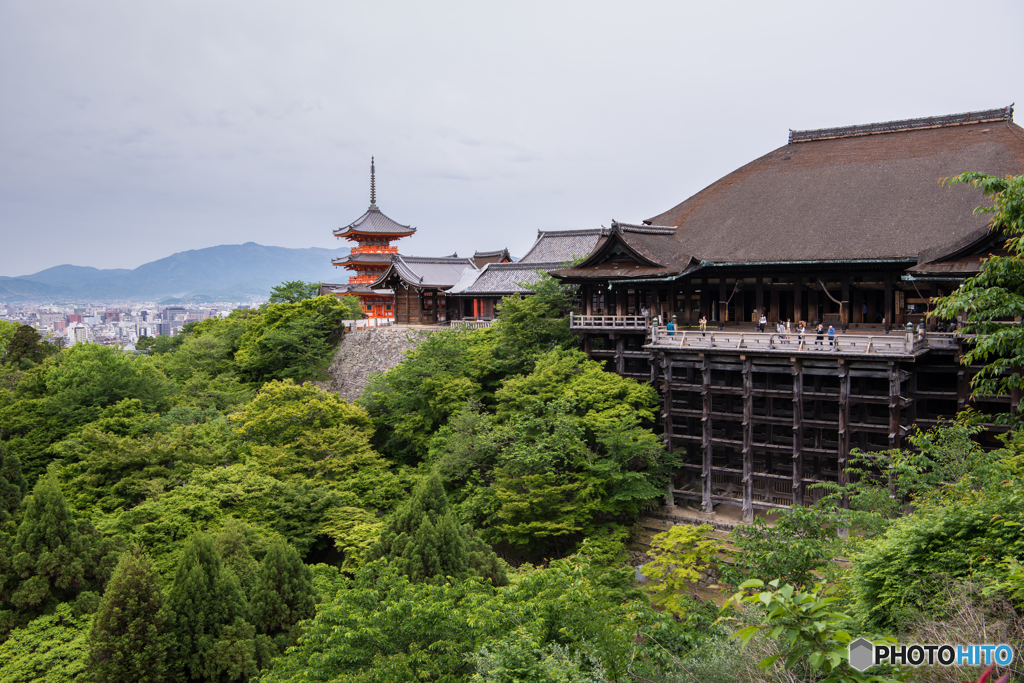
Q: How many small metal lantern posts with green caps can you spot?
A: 4